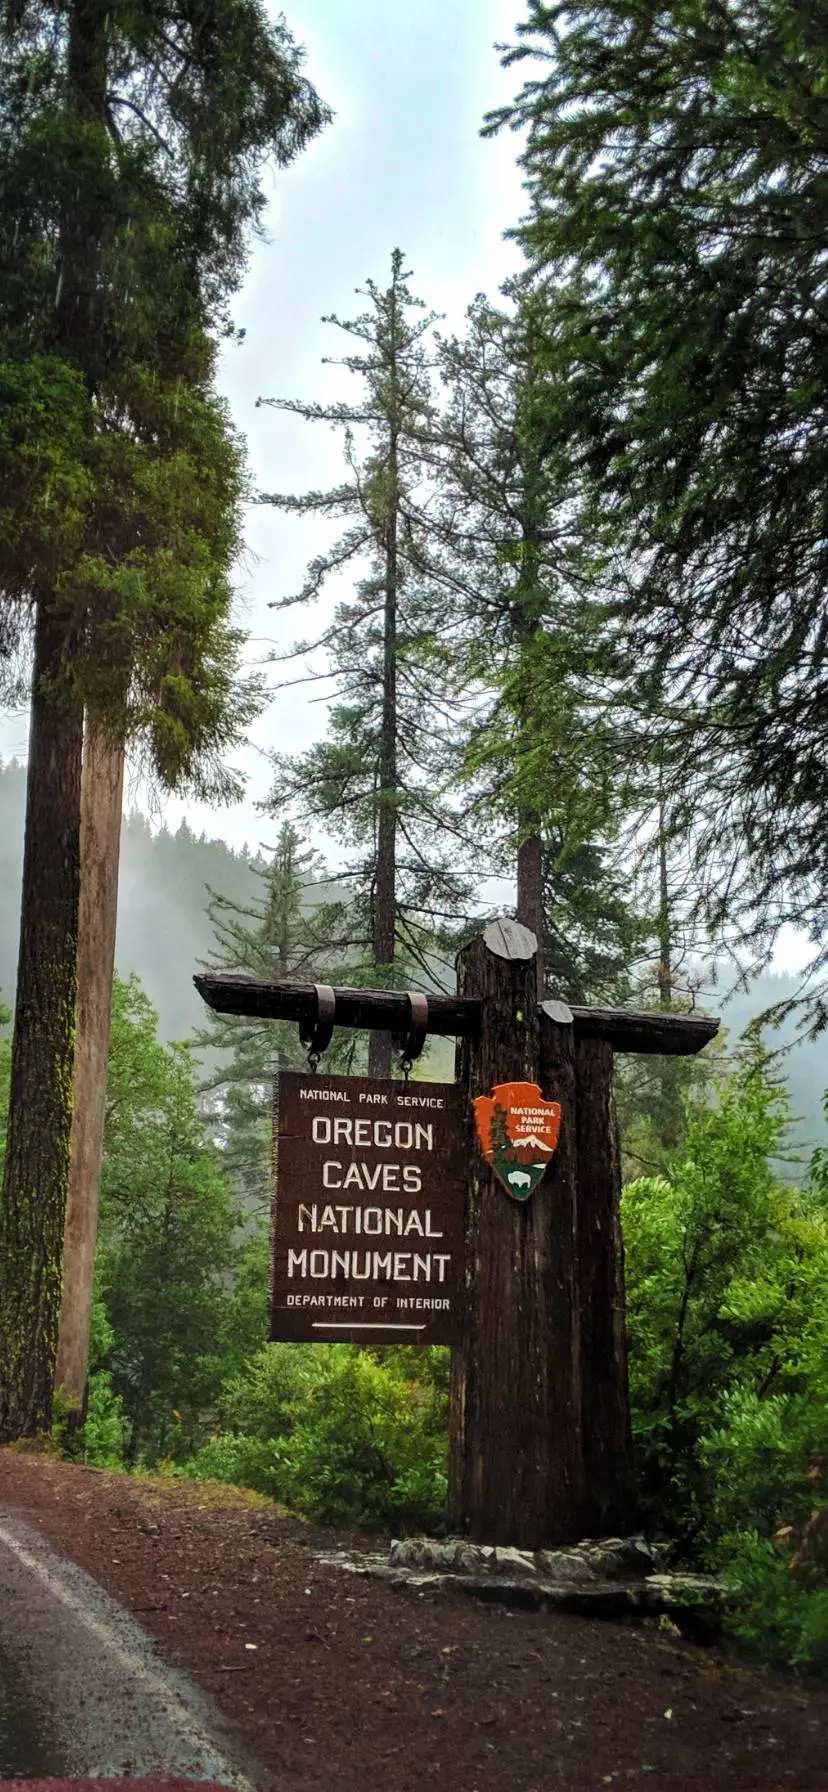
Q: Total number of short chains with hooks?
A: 2